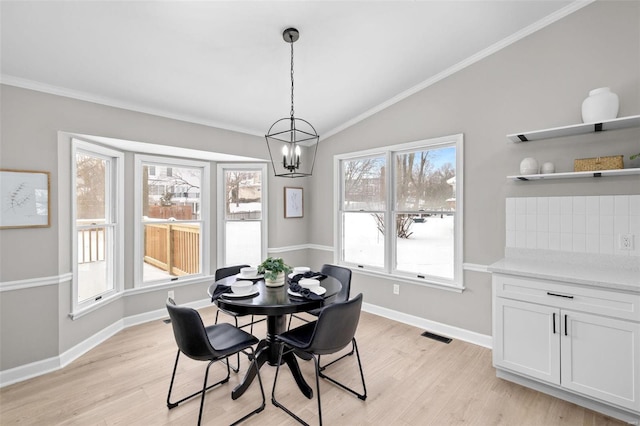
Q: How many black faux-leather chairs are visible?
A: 4